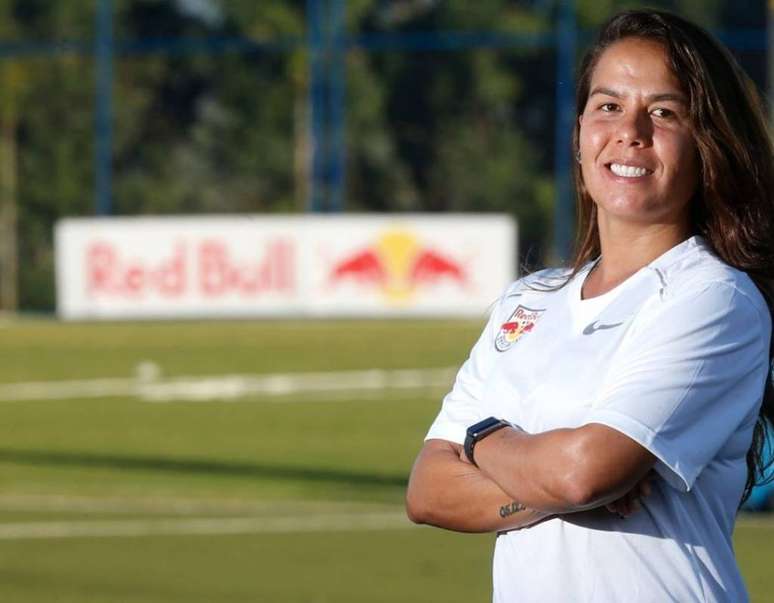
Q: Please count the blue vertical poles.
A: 4